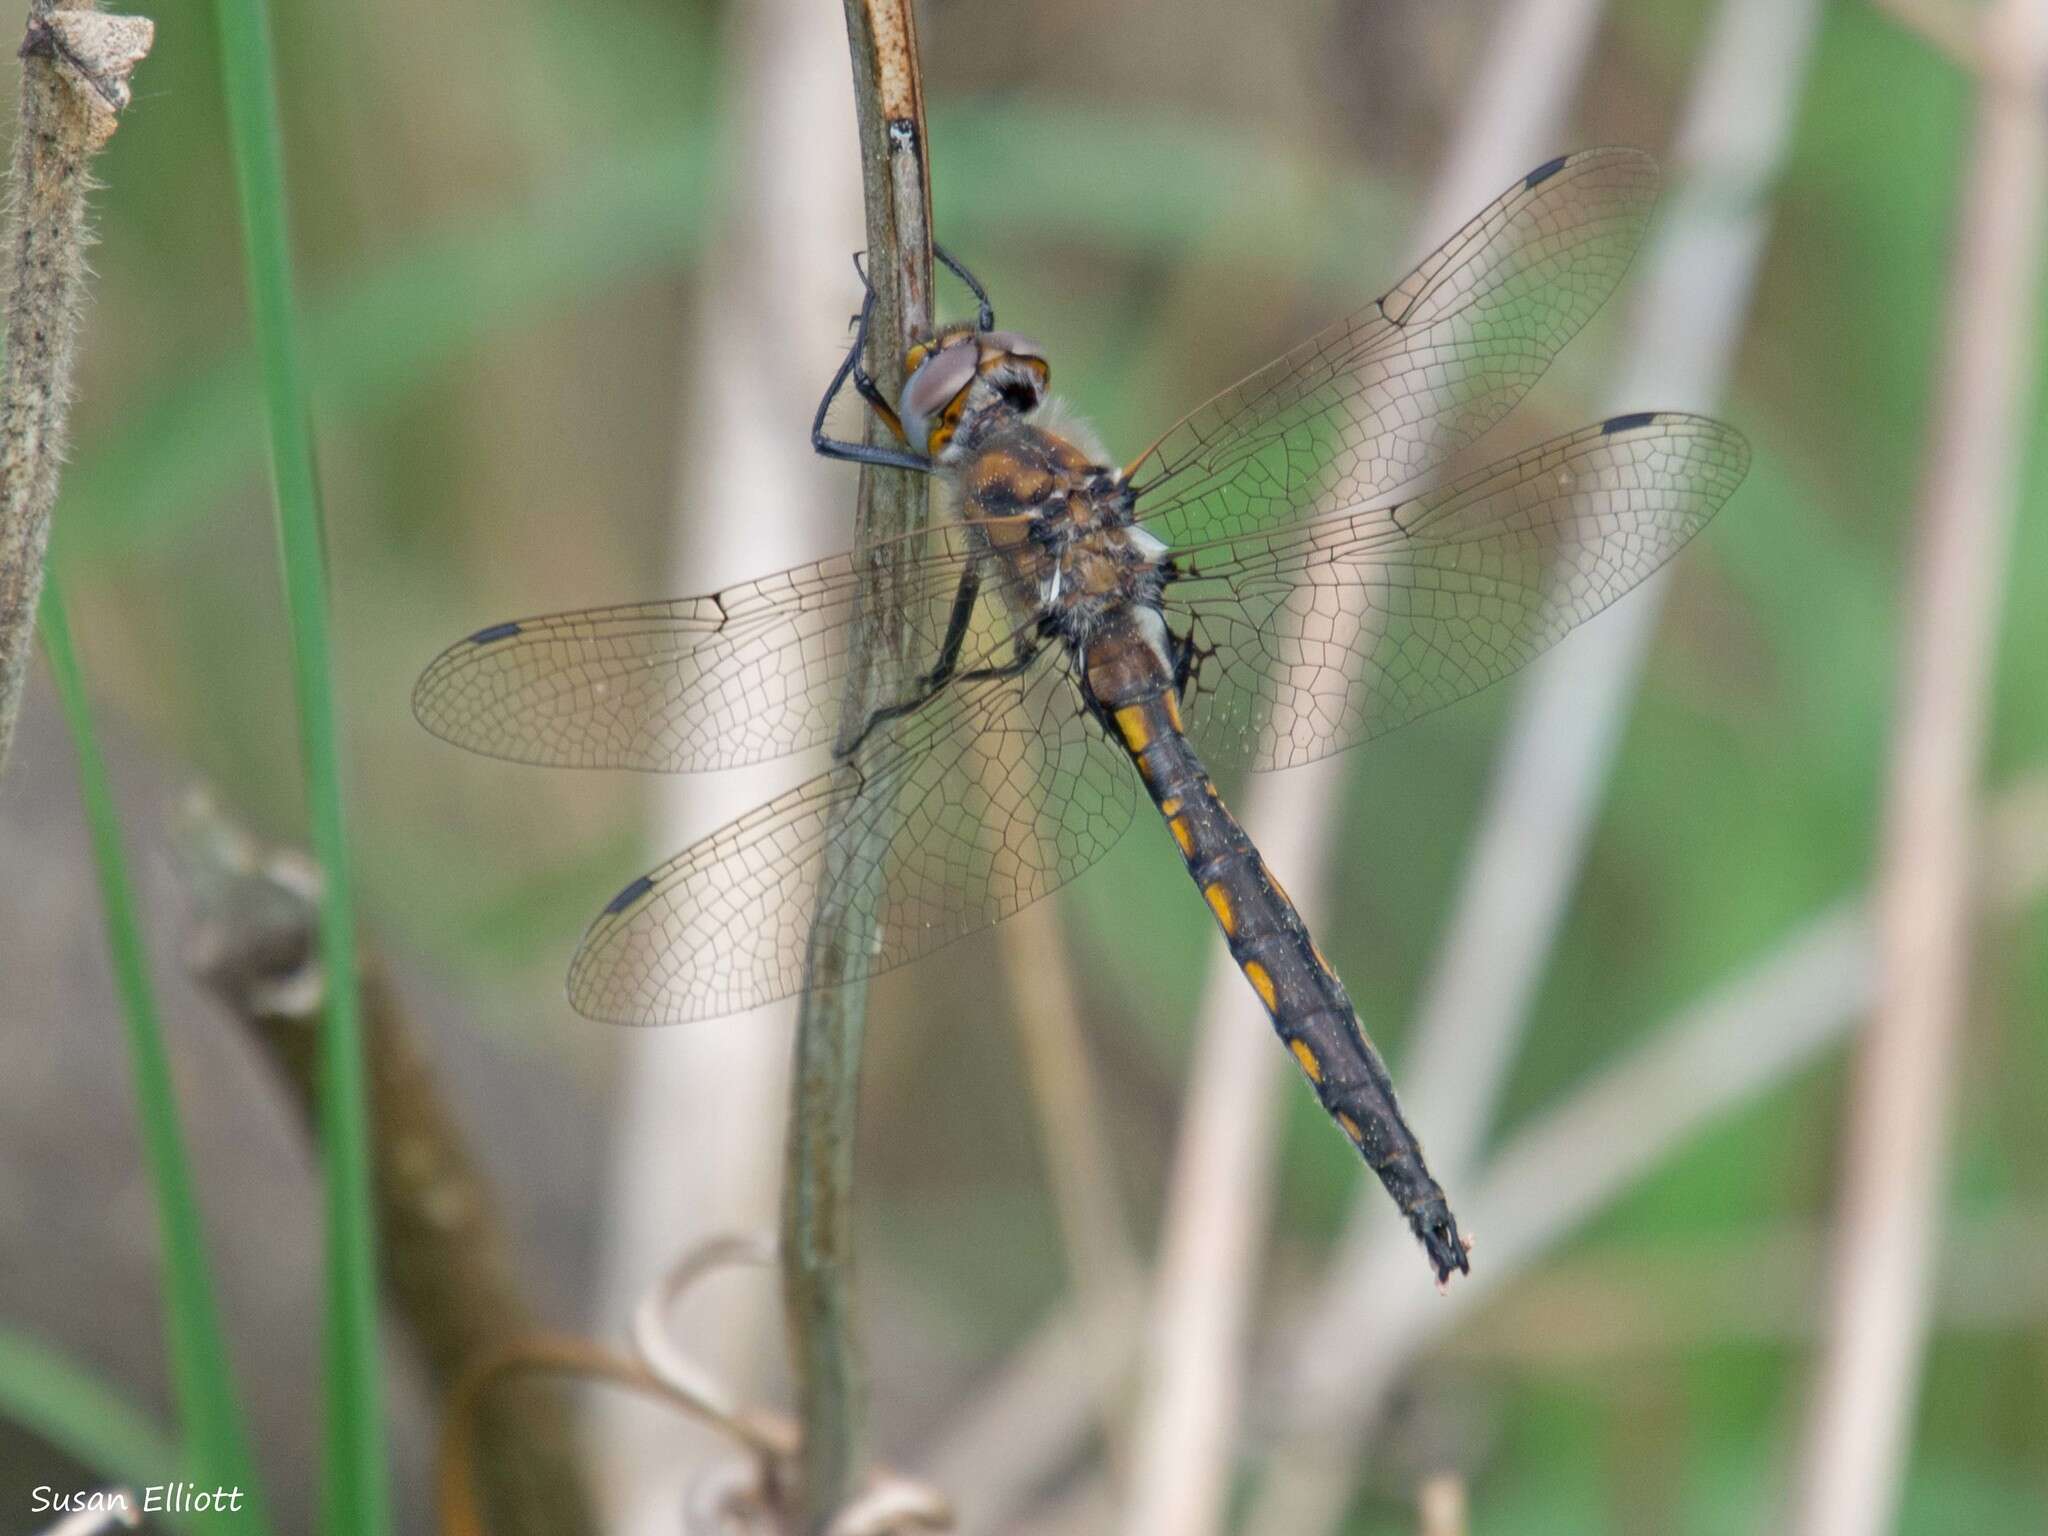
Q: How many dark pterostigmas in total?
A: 4